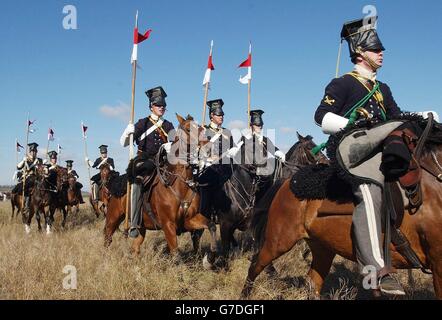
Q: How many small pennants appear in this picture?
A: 8